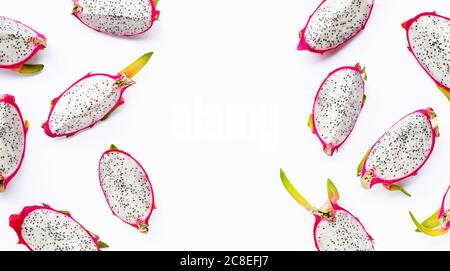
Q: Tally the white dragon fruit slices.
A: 12